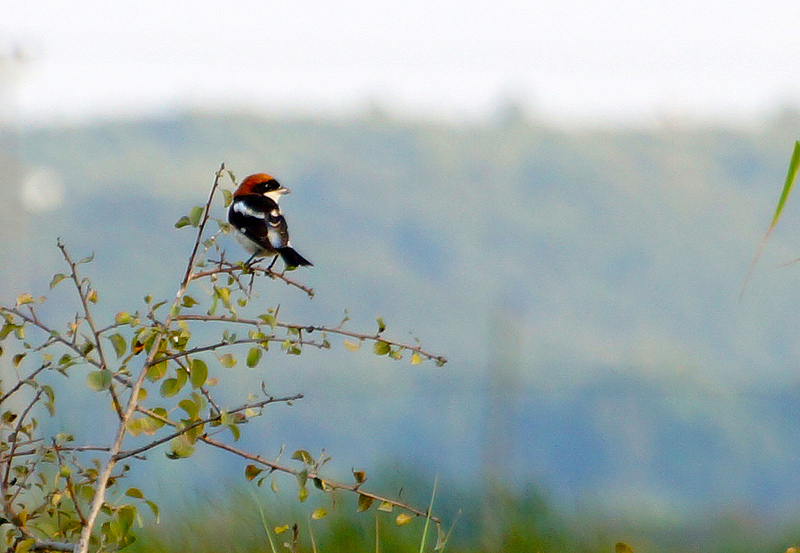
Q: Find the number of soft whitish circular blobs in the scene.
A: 1